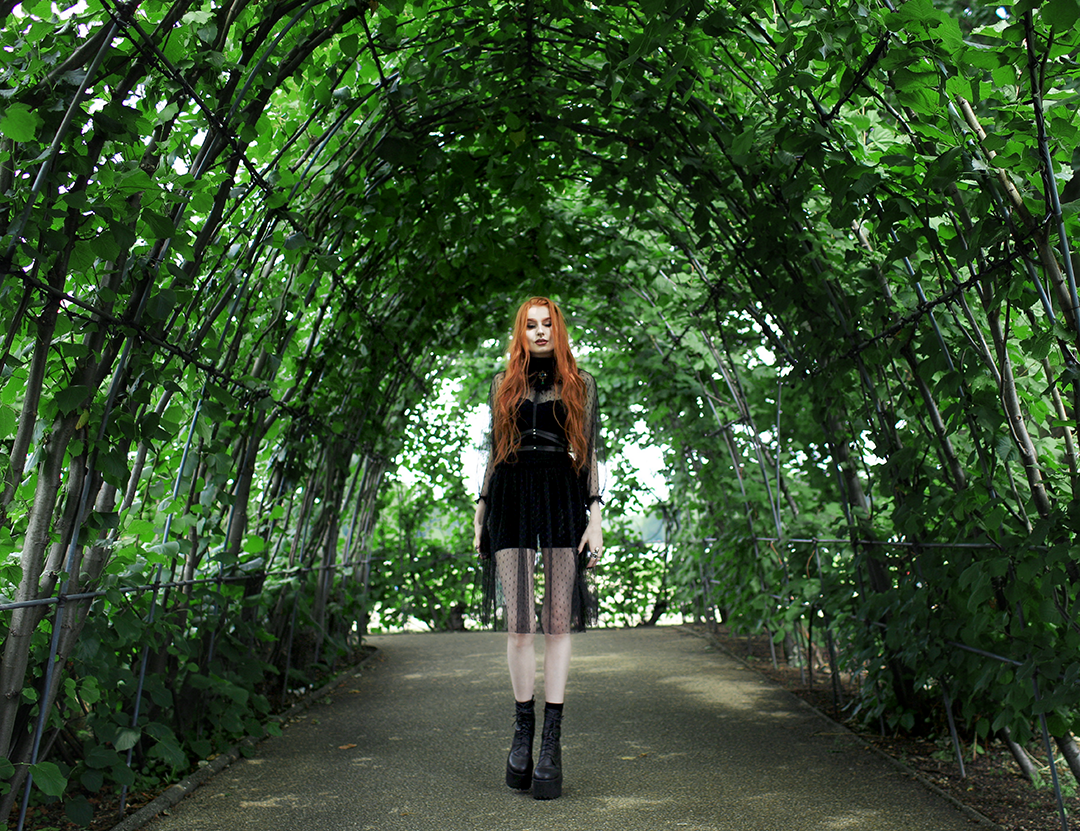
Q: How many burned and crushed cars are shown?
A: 0